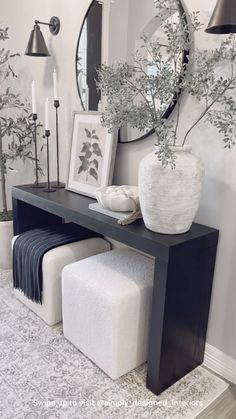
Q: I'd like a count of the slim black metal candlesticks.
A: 3